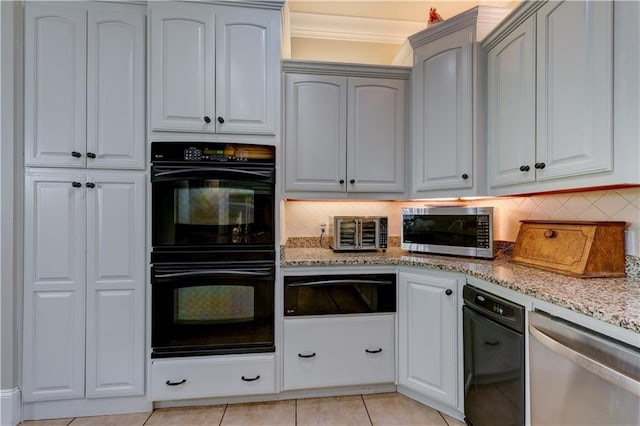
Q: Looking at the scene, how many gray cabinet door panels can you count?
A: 12